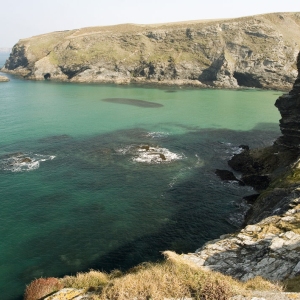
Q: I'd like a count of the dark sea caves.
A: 2